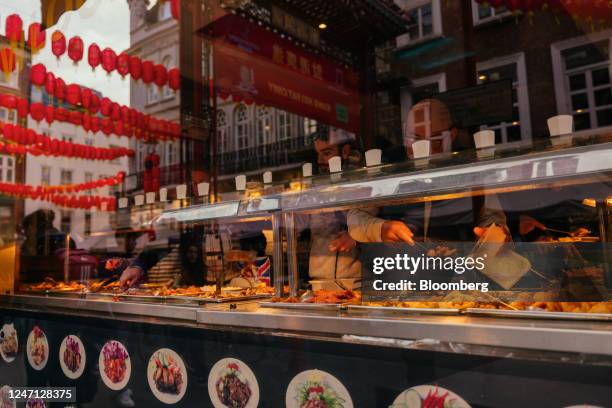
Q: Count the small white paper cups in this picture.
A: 14